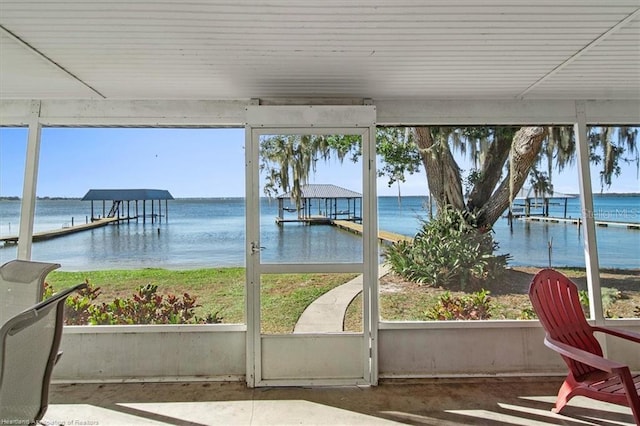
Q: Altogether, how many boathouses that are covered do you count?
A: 3